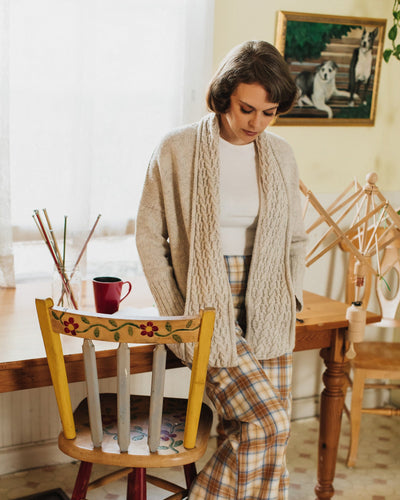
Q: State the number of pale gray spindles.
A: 3